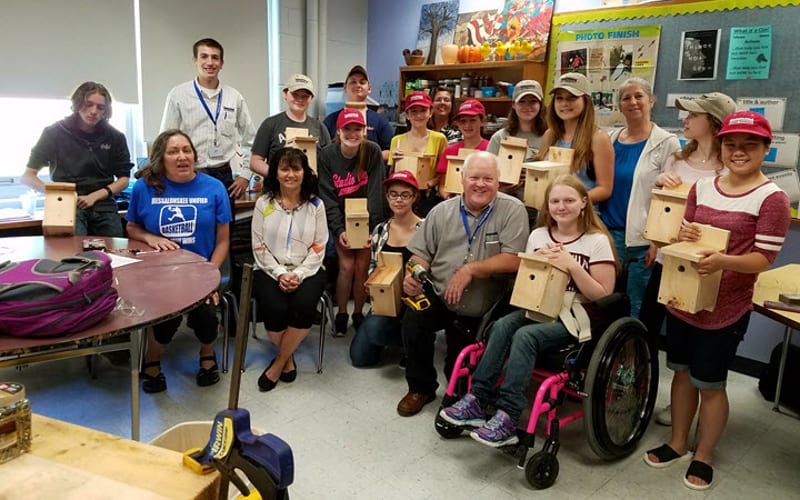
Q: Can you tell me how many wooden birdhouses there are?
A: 12